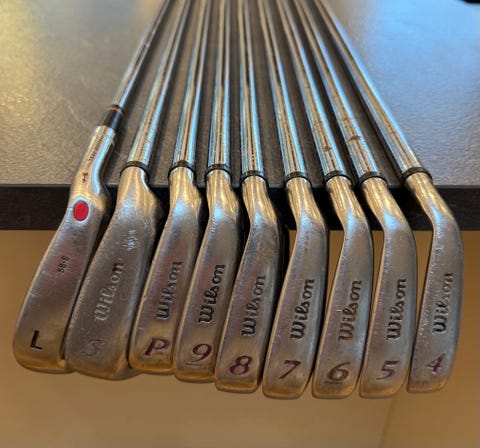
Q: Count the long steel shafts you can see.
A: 9